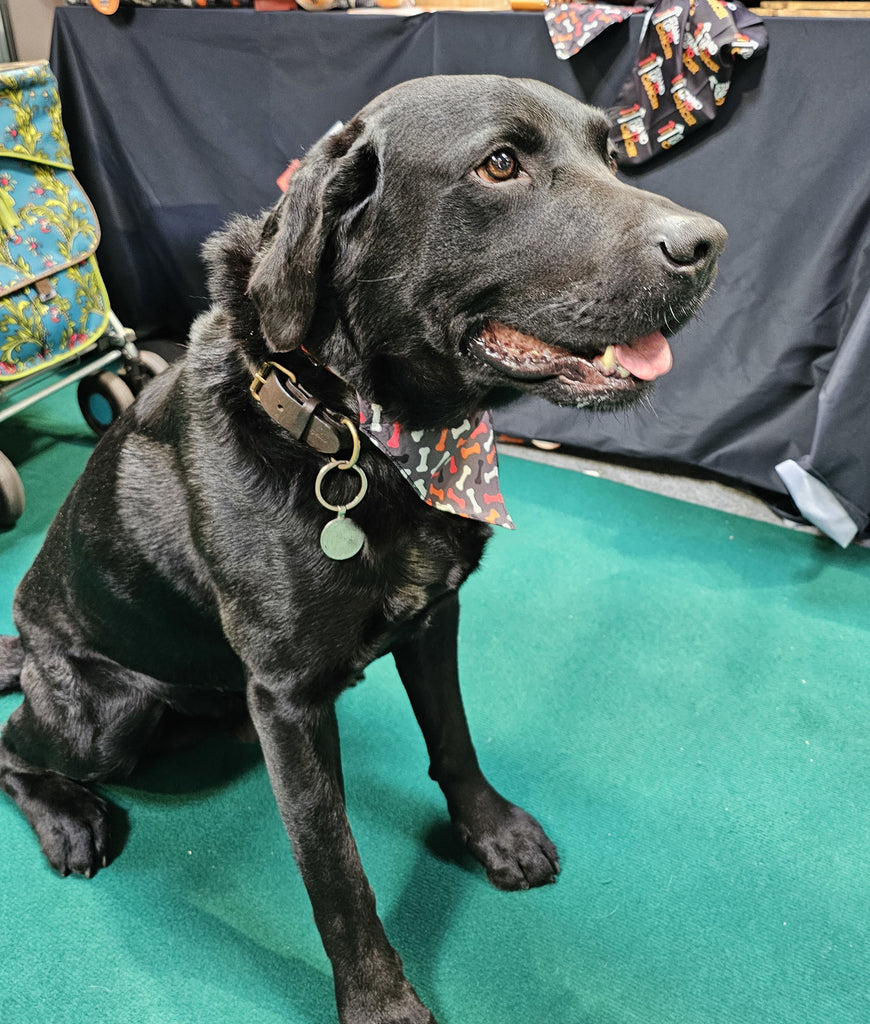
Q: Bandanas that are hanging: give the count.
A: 2